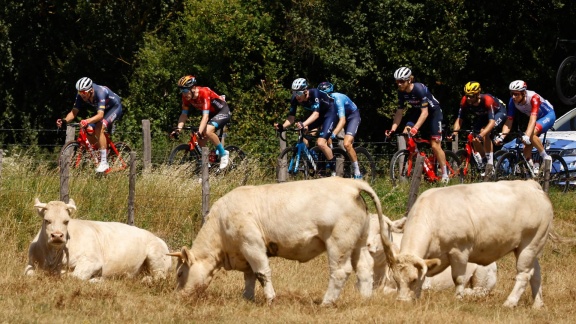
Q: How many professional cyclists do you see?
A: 7